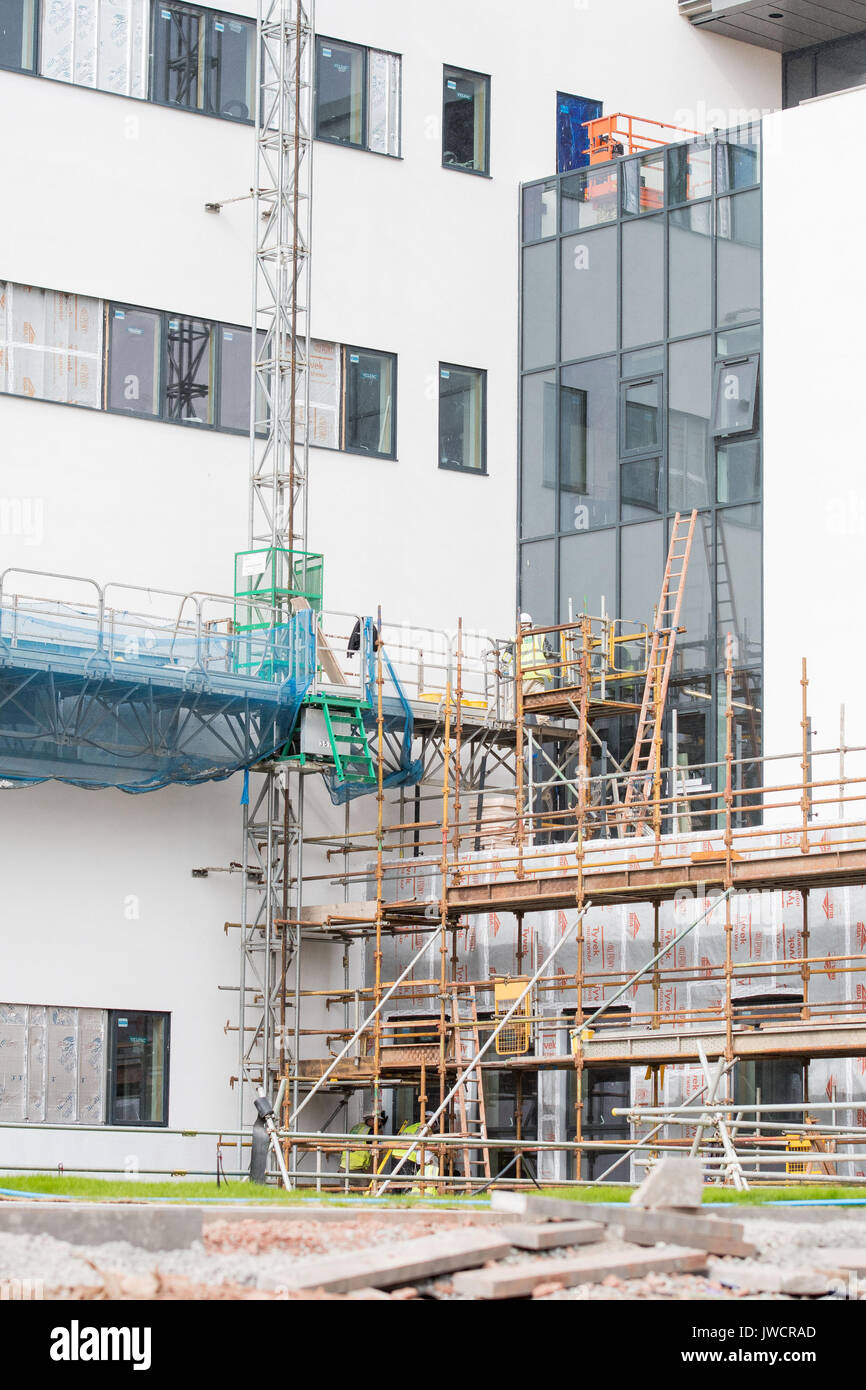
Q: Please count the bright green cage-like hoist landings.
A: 1